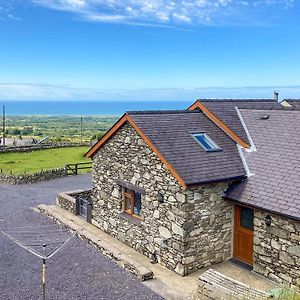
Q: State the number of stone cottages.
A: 1